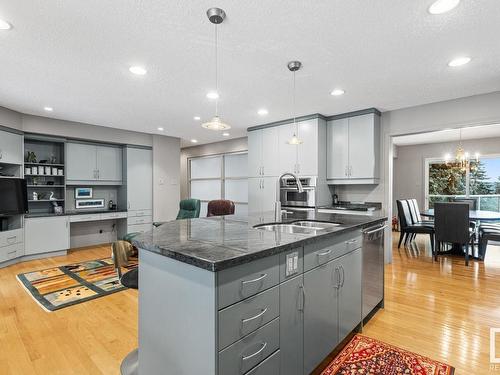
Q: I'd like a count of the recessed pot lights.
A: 12